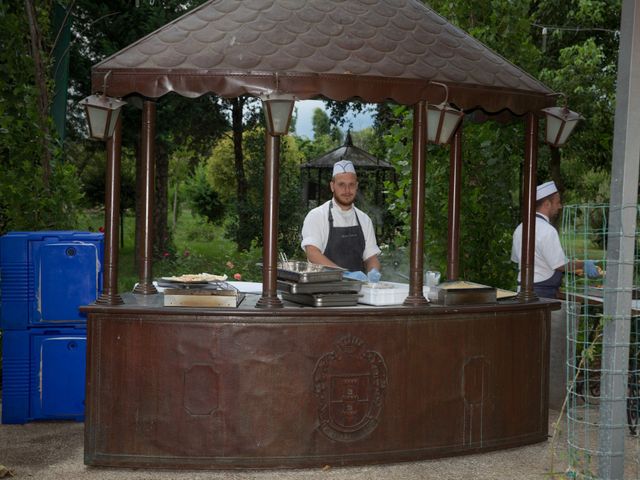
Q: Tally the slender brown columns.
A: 6